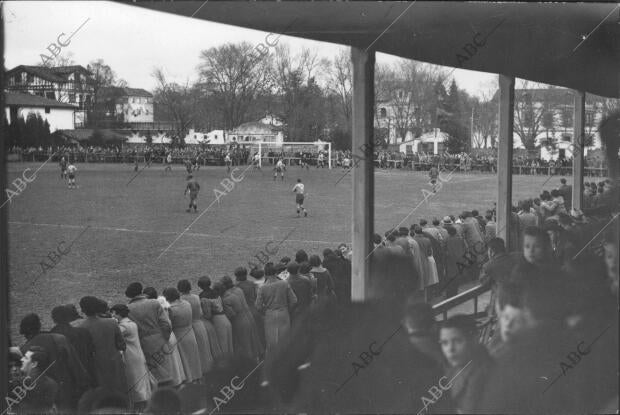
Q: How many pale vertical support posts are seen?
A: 3